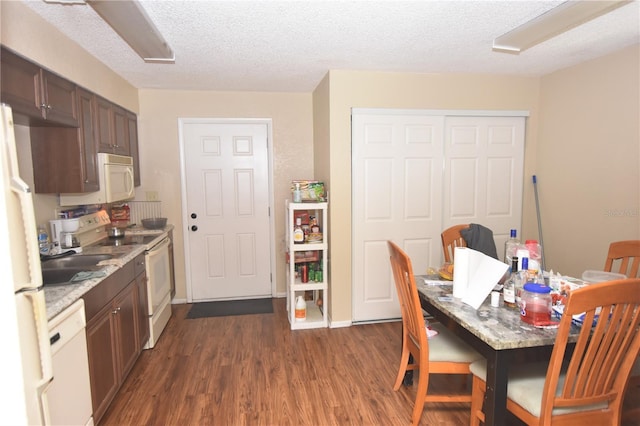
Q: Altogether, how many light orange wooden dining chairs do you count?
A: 4